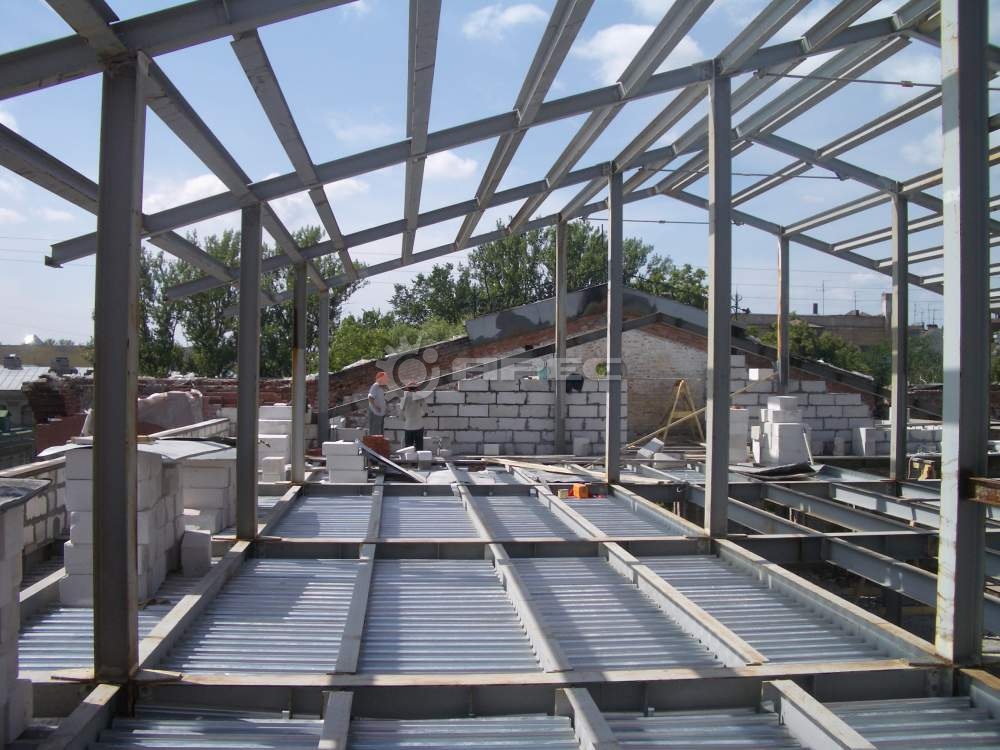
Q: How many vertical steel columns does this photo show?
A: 10